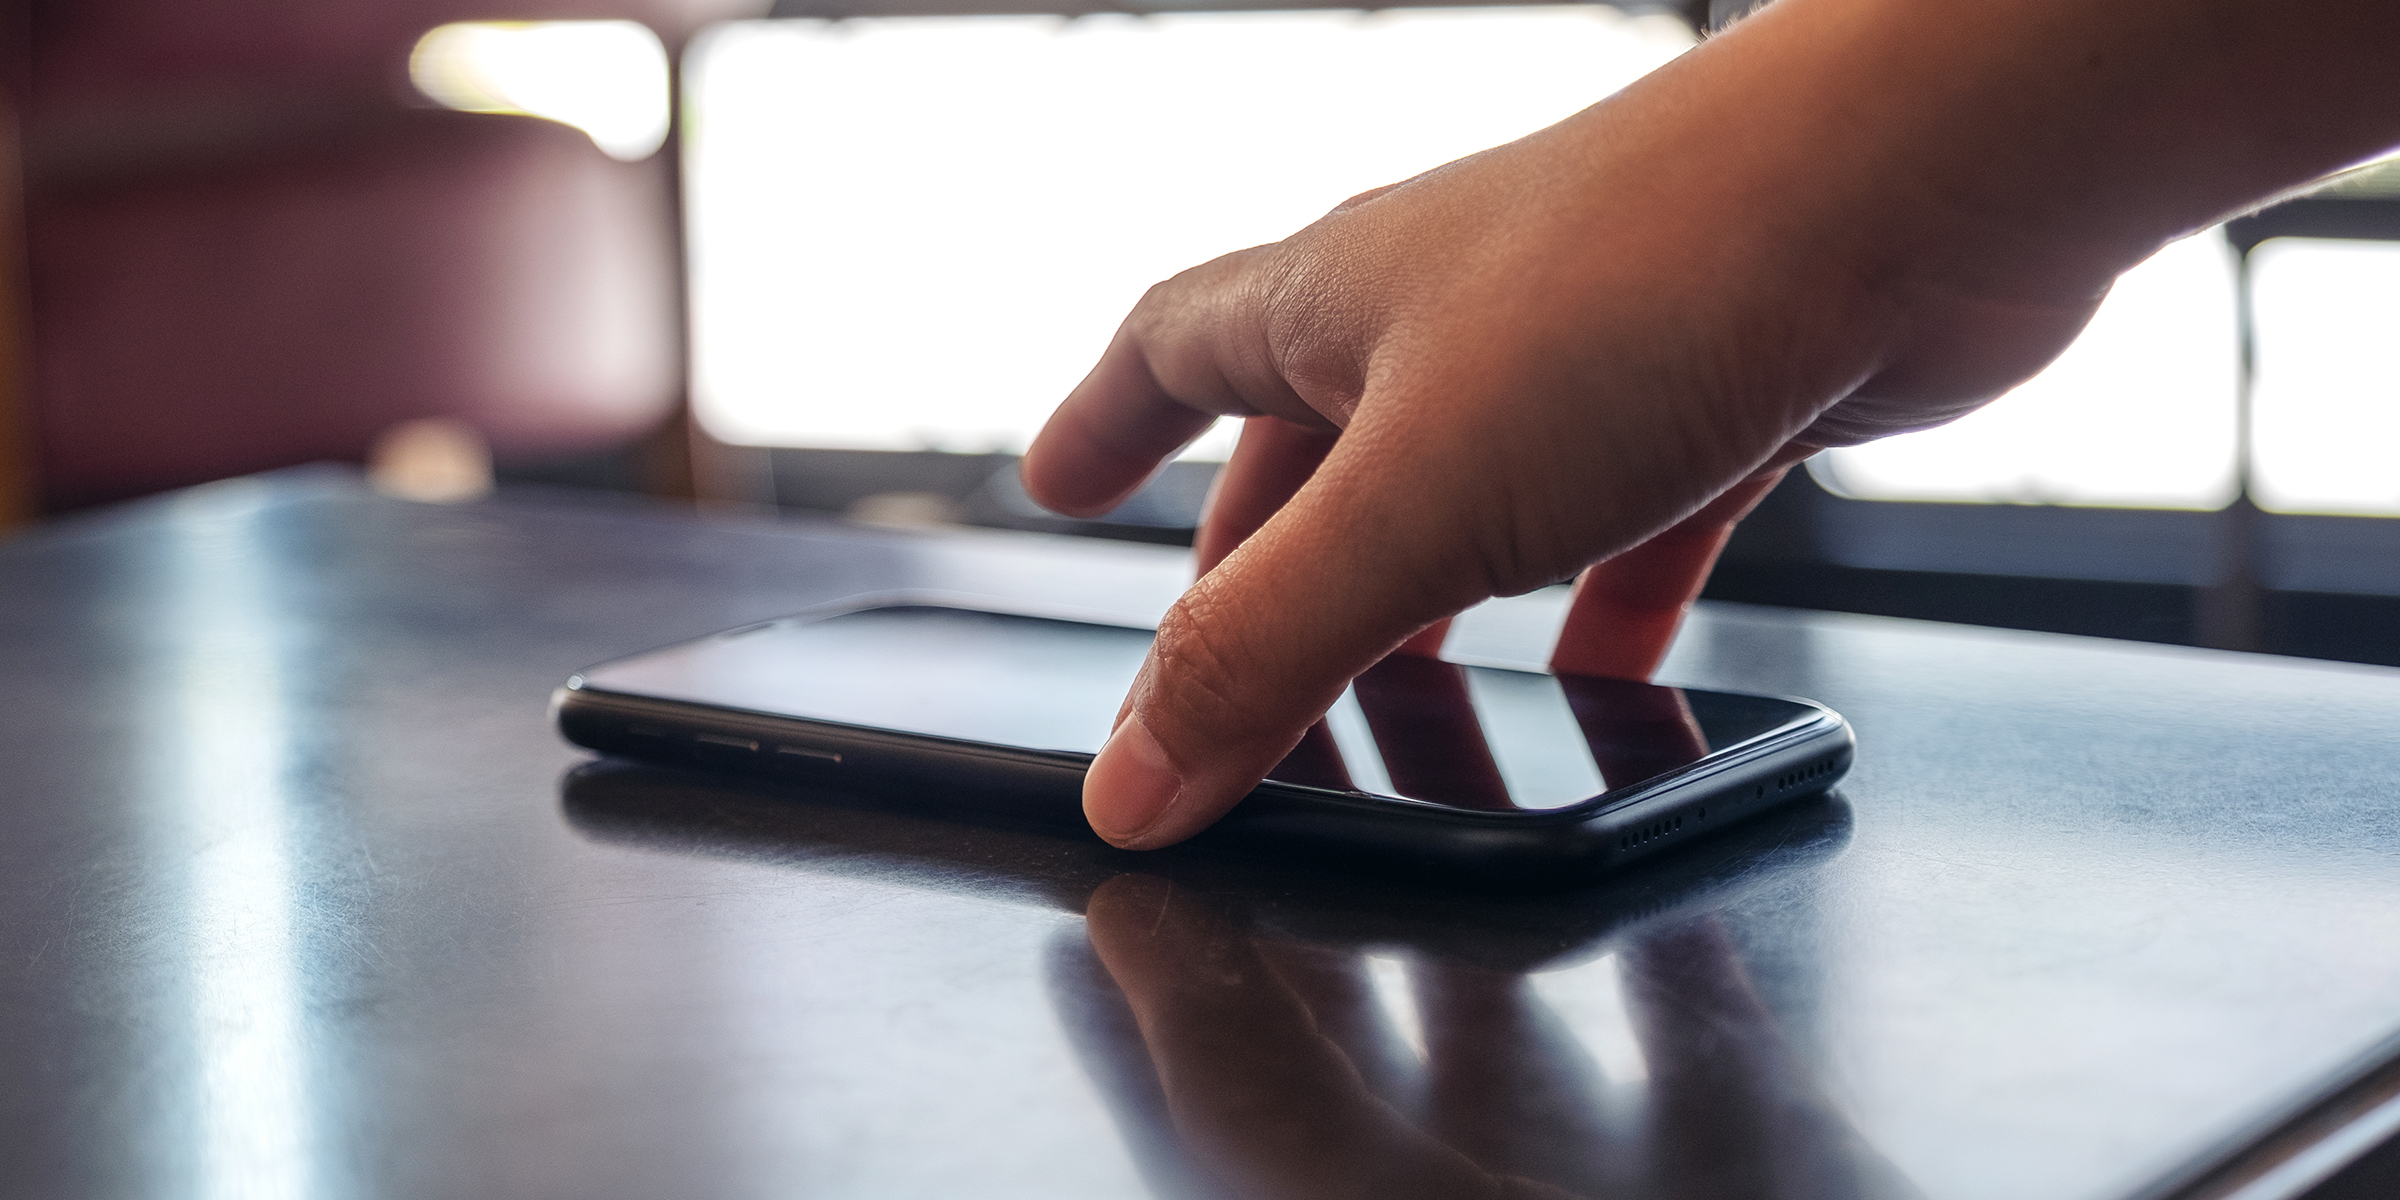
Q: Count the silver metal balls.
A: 0